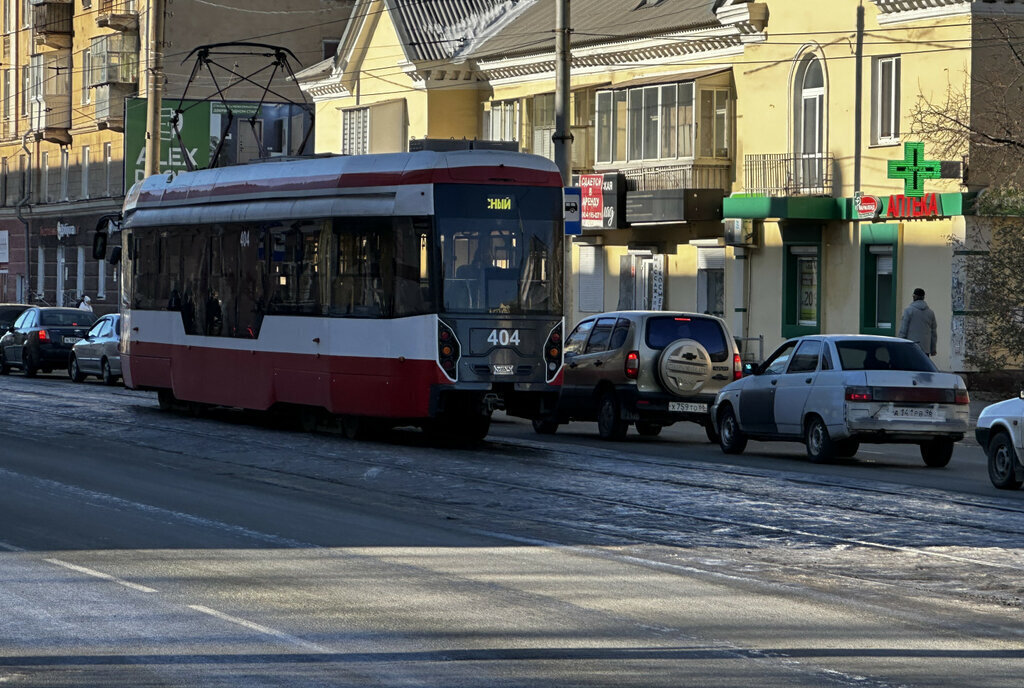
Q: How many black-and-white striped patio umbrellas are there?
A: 0